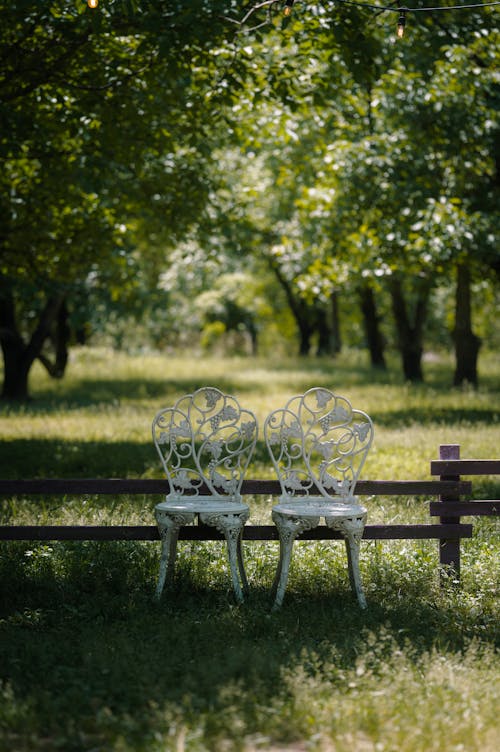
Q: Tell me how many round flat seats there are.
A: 2